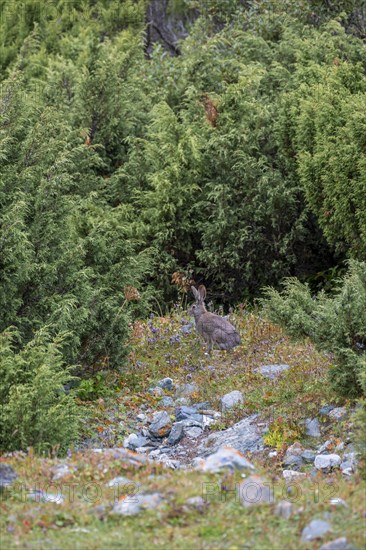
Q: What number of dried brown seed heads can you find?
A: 2